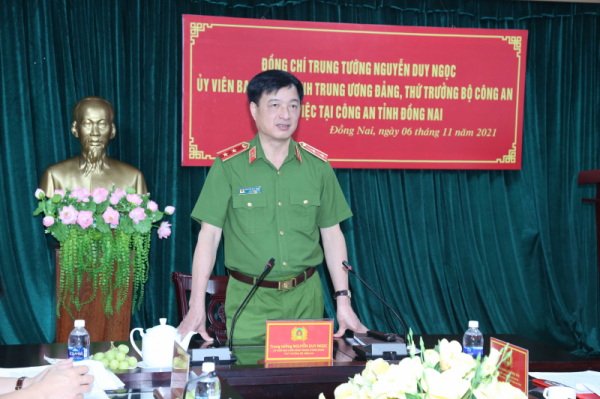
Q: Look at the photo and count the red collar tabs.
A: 2